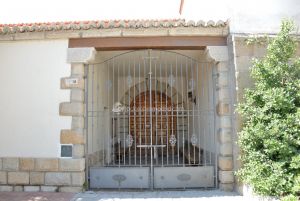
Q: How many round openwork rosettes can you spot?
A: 8